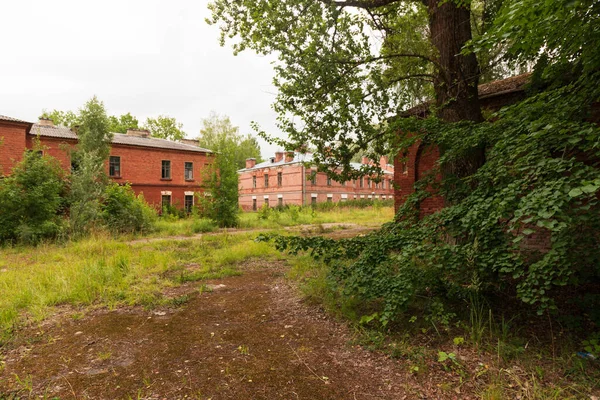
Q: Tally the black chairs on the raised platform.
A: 0